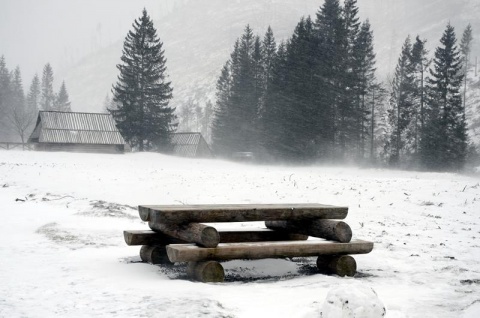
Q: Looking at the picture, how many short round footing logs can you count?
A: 3